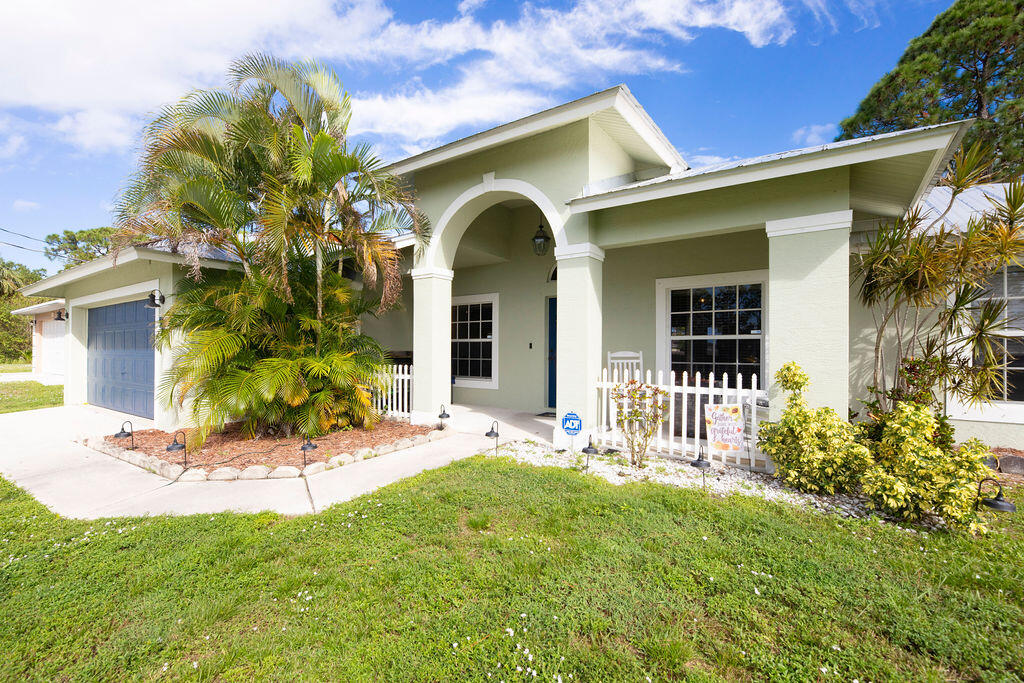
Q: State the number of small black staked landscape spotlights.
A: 8